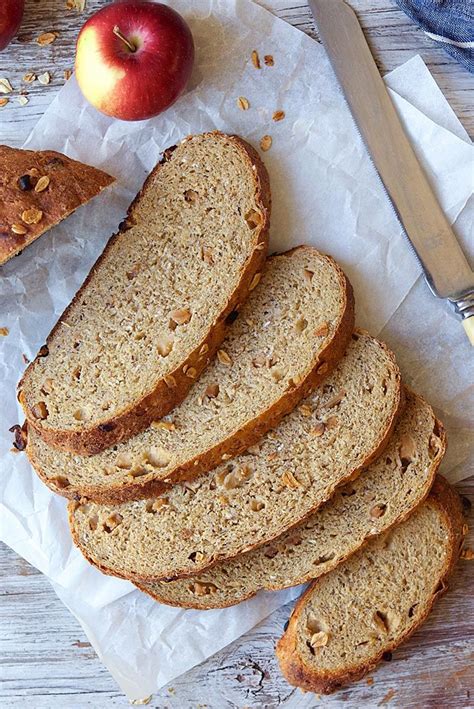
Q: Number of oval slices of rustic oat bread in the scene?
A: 5